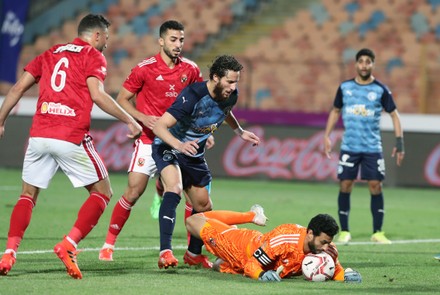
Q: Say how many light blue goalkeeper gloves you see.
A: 2